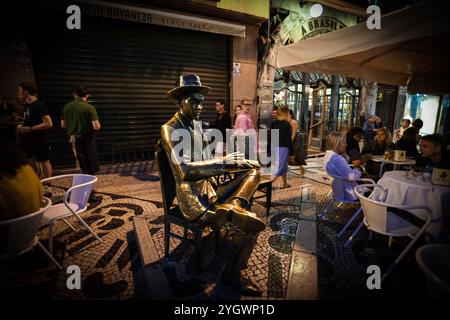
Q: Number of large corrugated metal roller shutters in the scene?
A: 1